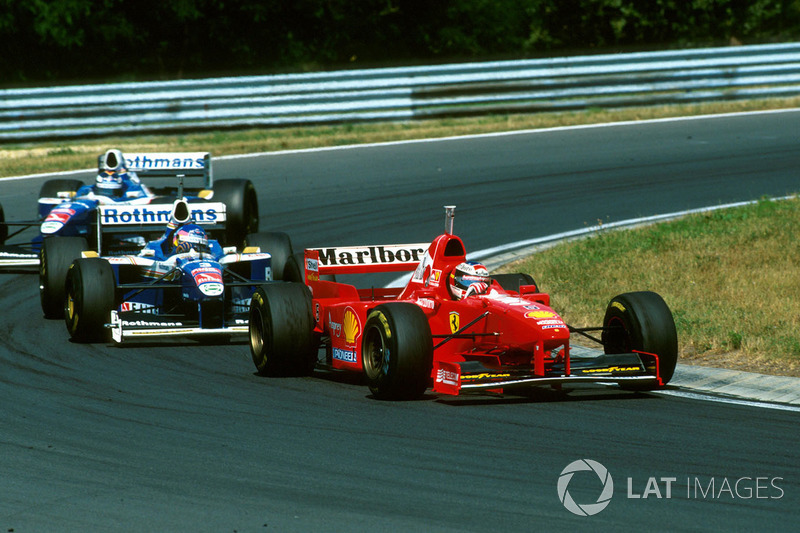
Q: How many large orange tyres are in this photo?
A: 0